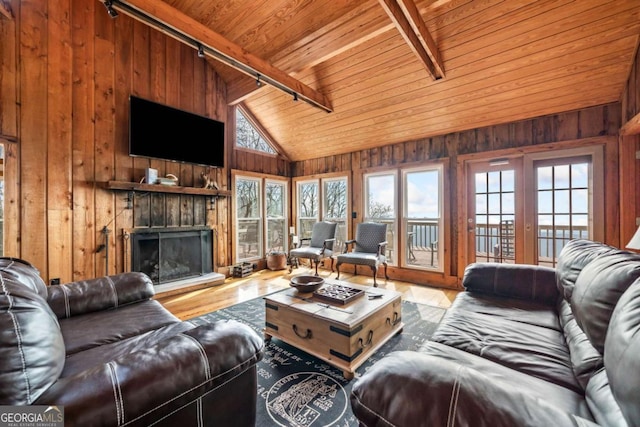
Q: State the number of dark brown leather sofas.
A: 2